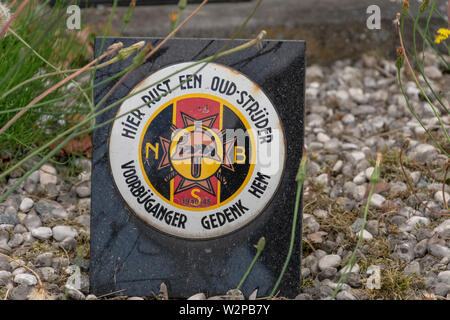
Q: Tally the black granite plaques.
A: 1